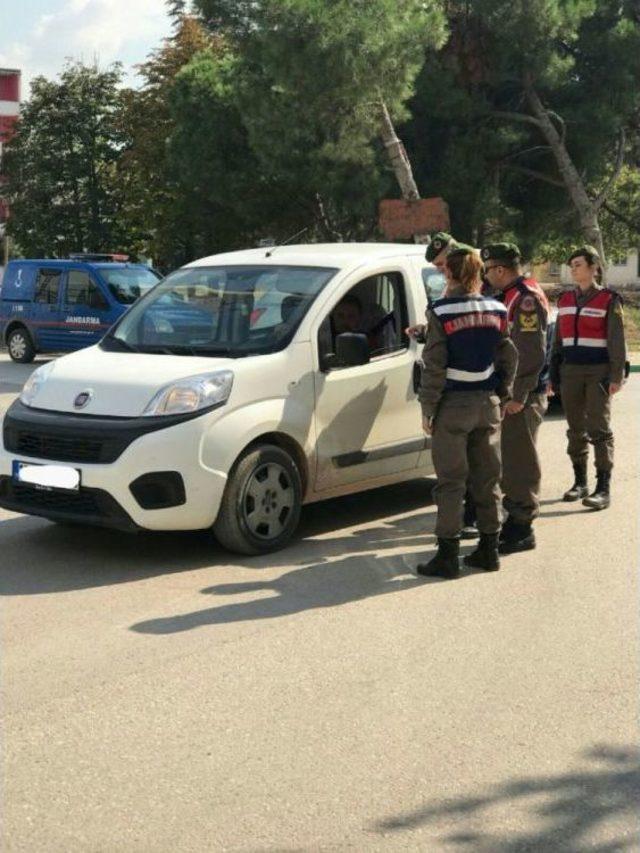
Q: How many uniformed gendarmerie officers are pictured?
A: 4